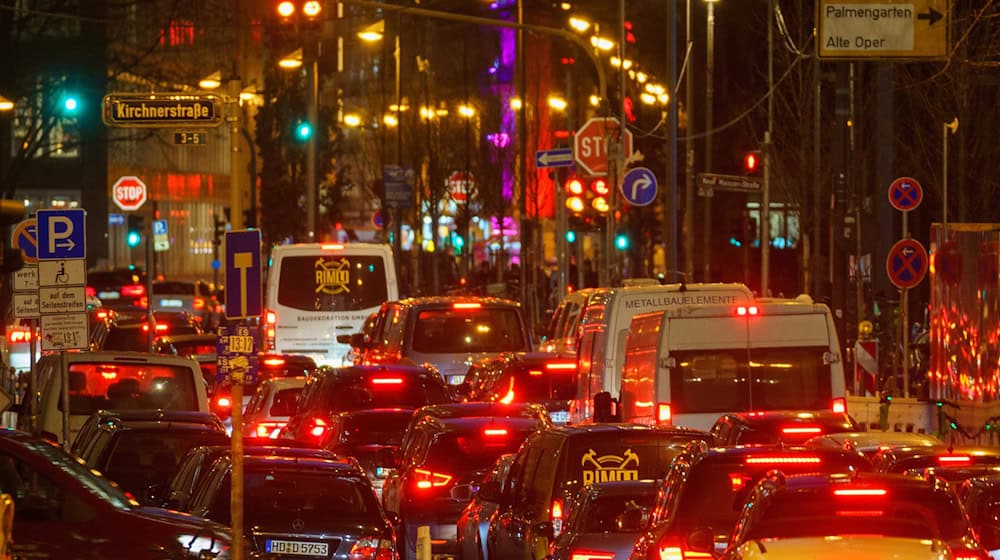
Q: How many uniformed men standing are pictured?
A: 0